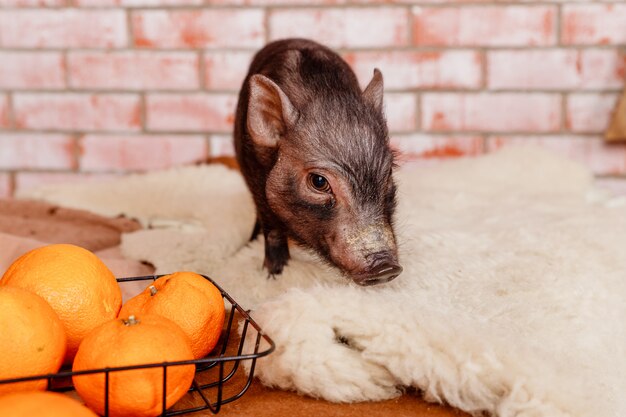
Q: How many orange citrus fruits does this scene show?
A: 5